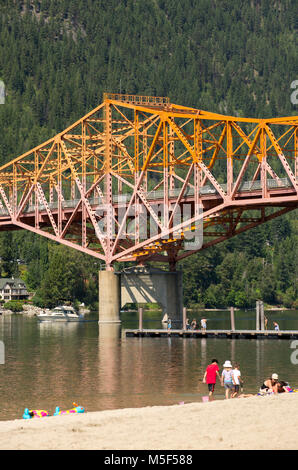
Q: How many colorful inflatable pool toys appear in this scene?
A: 2